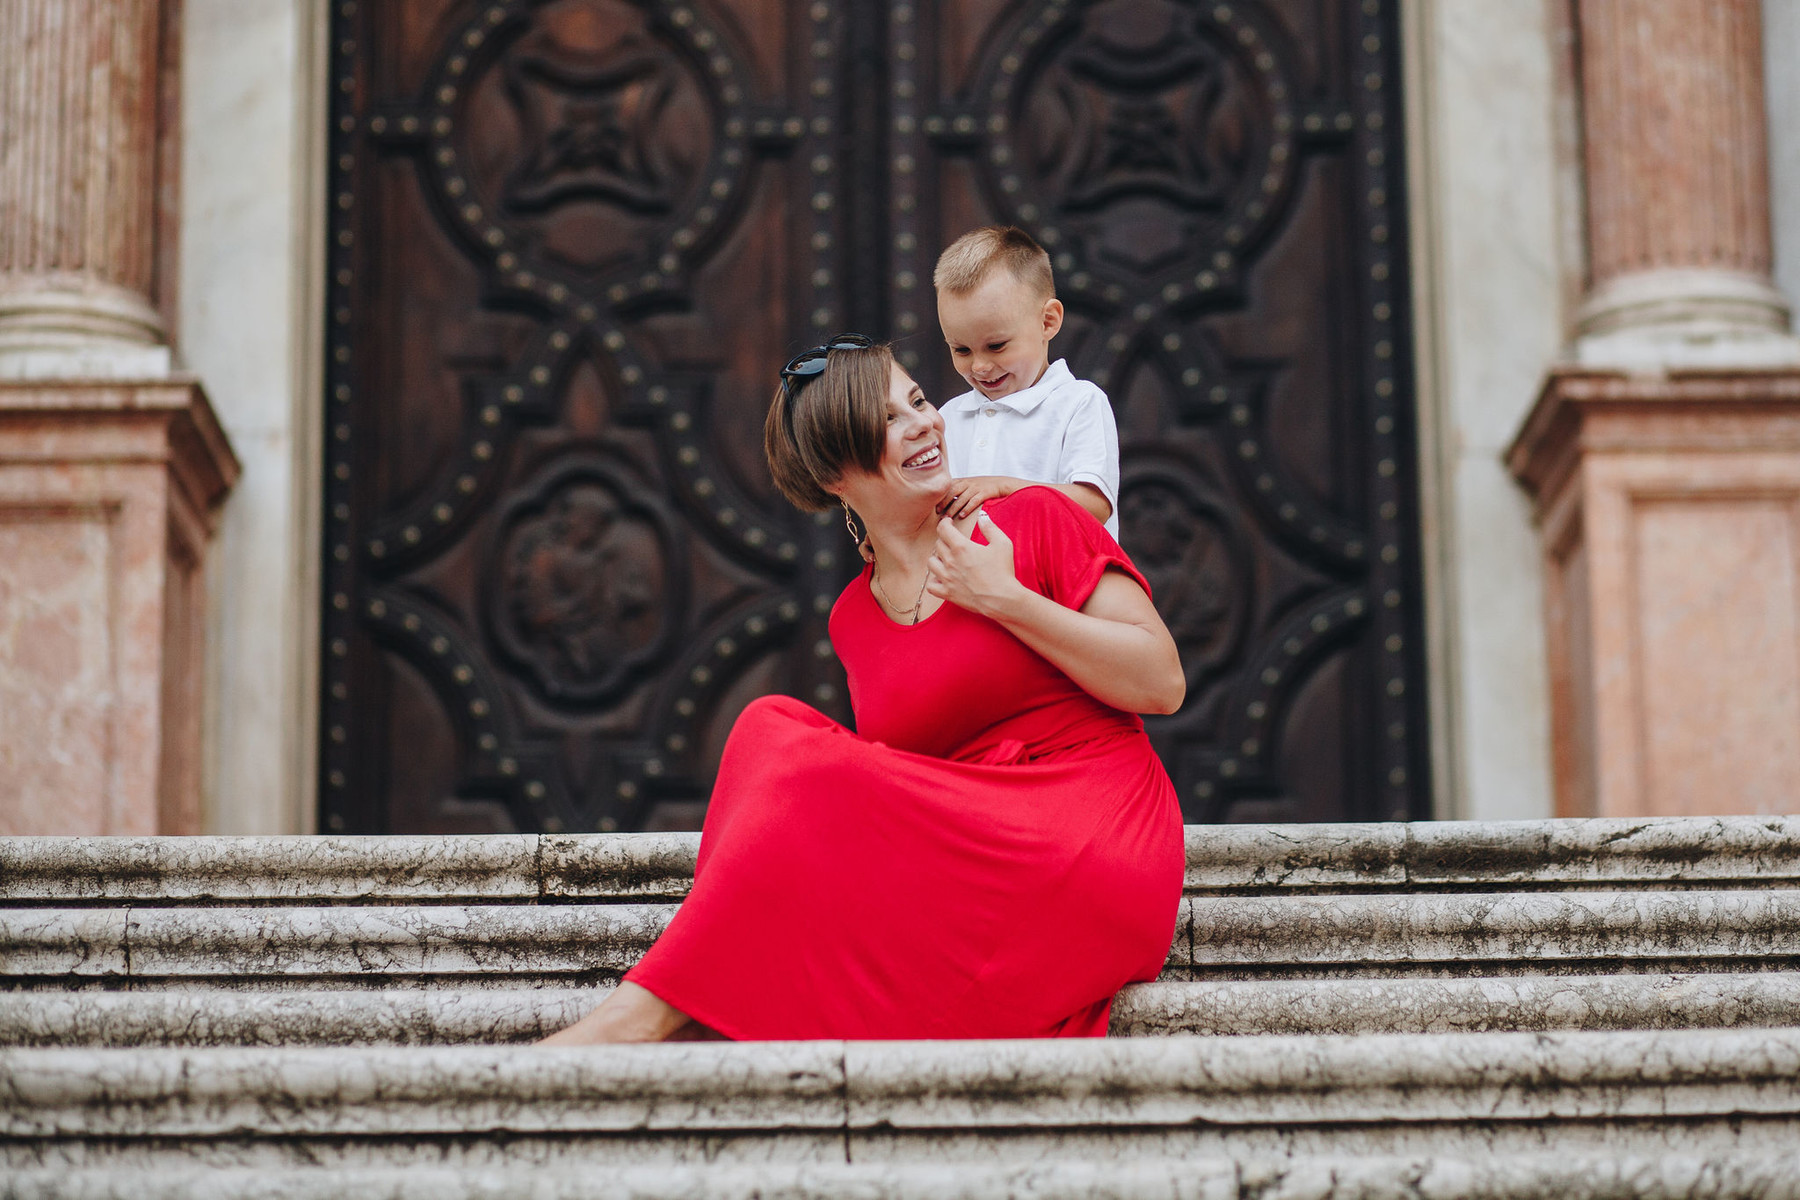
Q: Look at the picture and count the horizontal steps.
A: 5